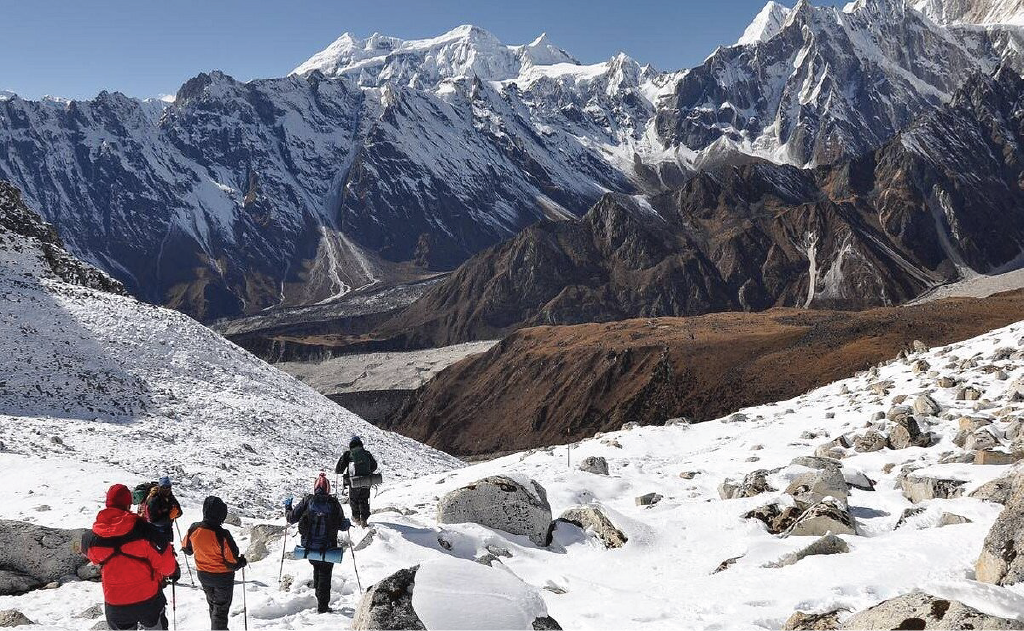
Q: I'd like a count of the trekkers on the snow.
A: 5